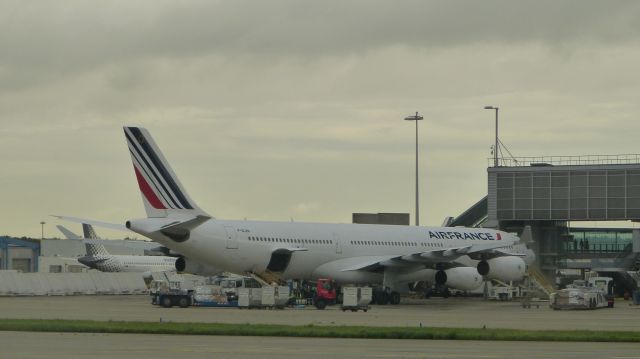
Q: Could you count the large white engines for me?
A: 2